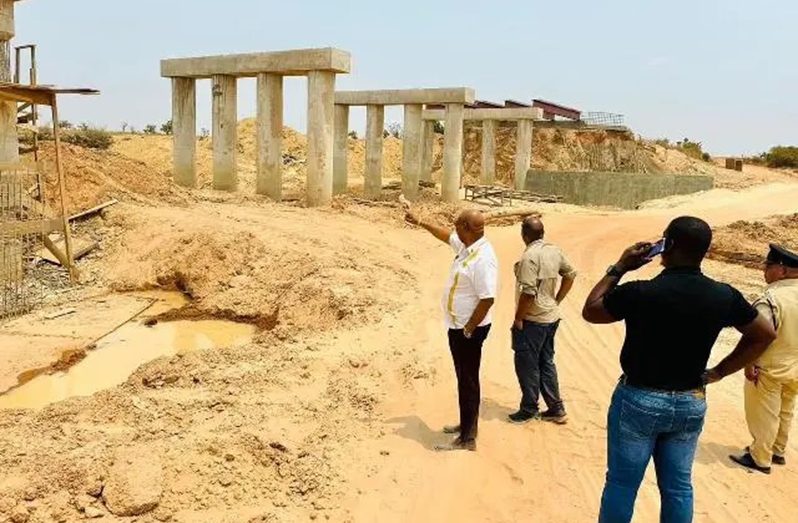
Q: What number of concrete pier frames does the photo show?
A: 3